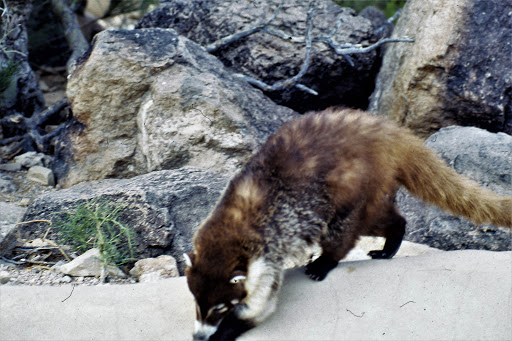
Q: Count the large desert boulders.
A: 5